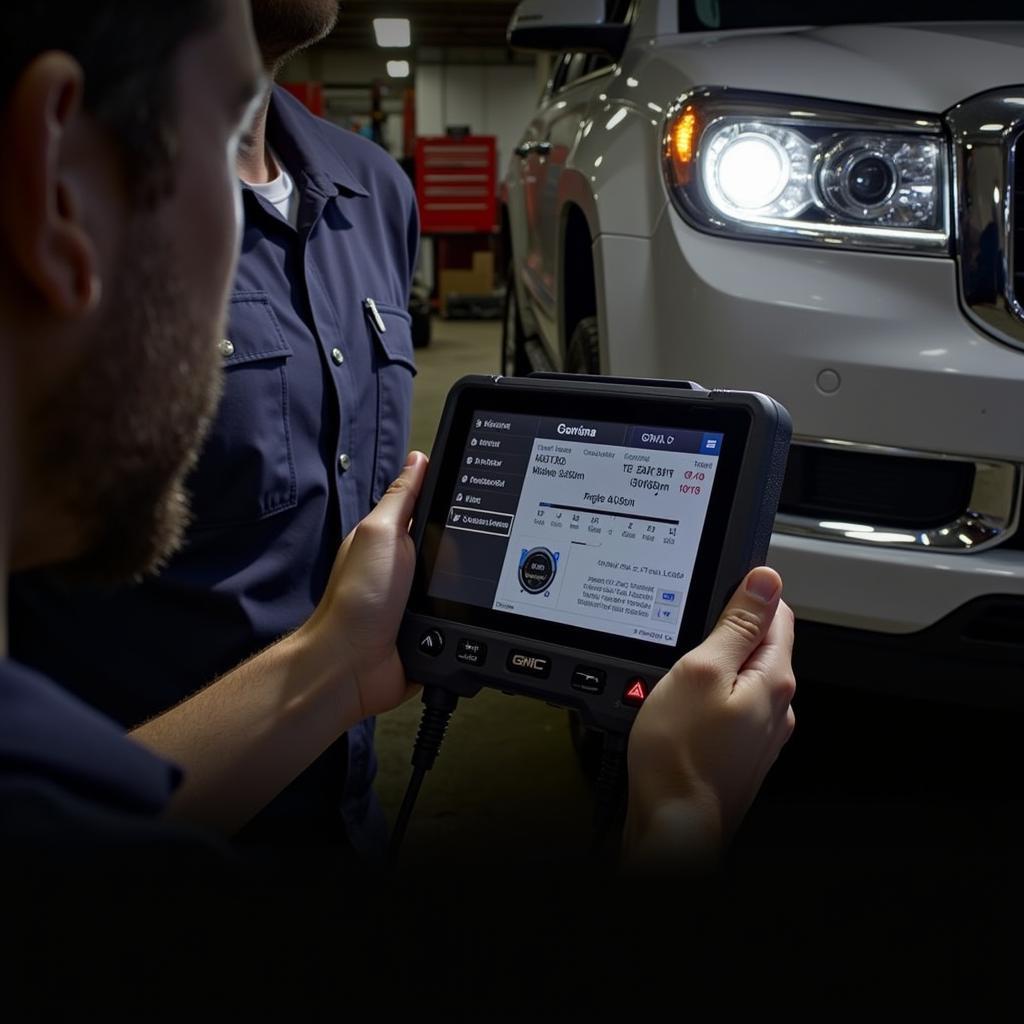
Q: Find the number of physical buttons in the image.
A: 5